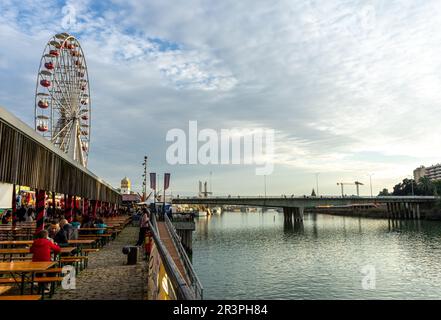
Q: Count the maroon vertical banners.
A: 2